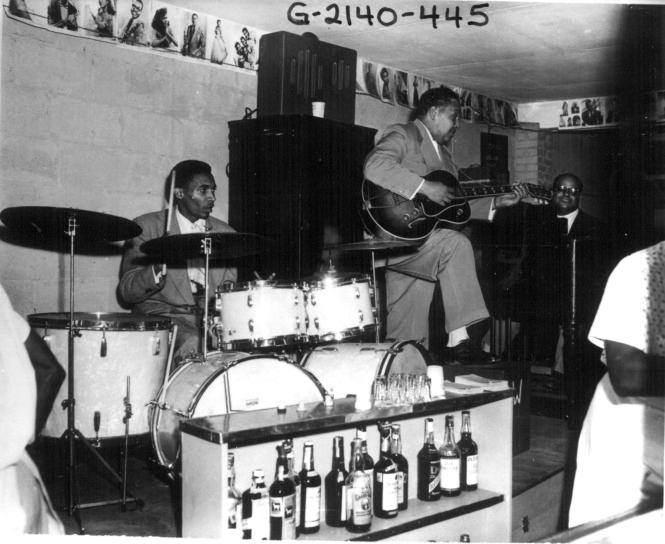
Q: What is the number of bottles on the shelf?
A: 13